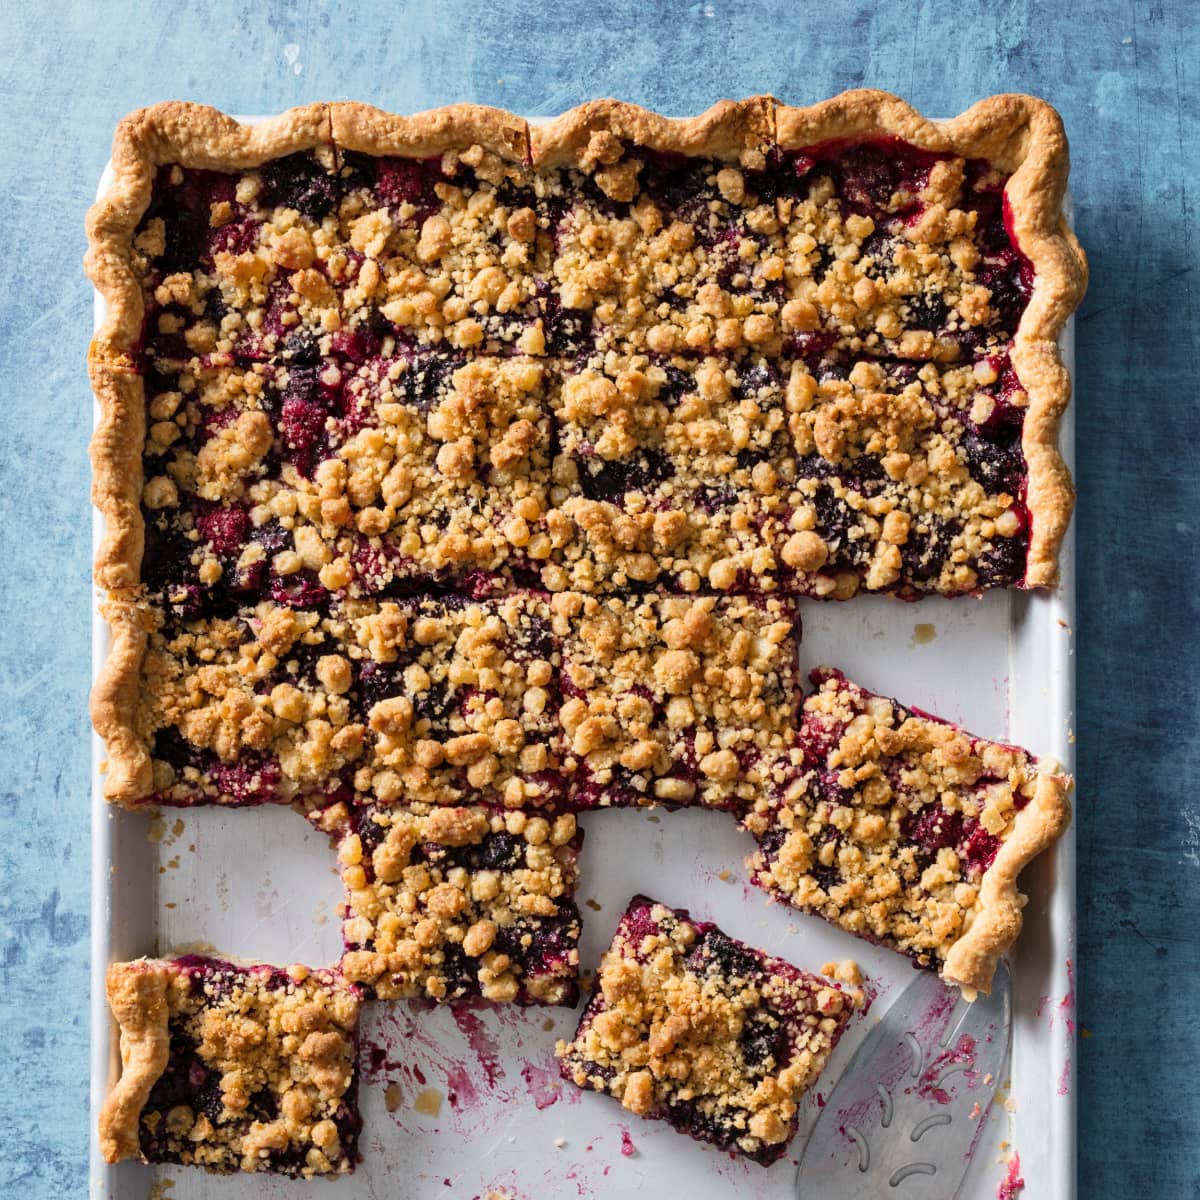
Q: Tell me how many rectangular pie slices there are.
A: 15